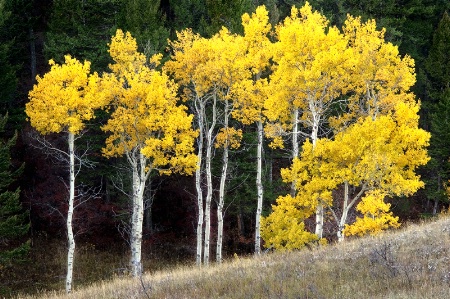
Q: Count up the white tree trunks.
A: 9